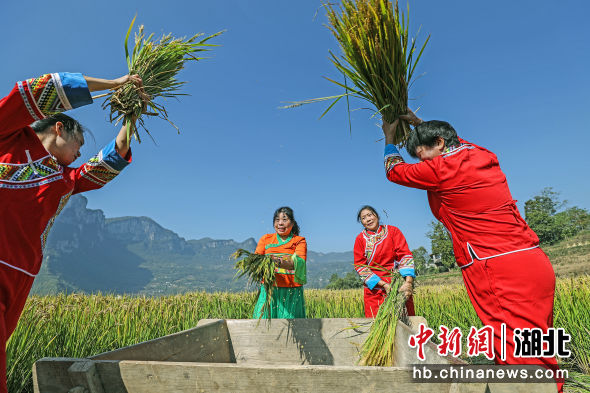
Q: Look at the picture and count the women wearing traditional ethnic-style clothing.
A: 4